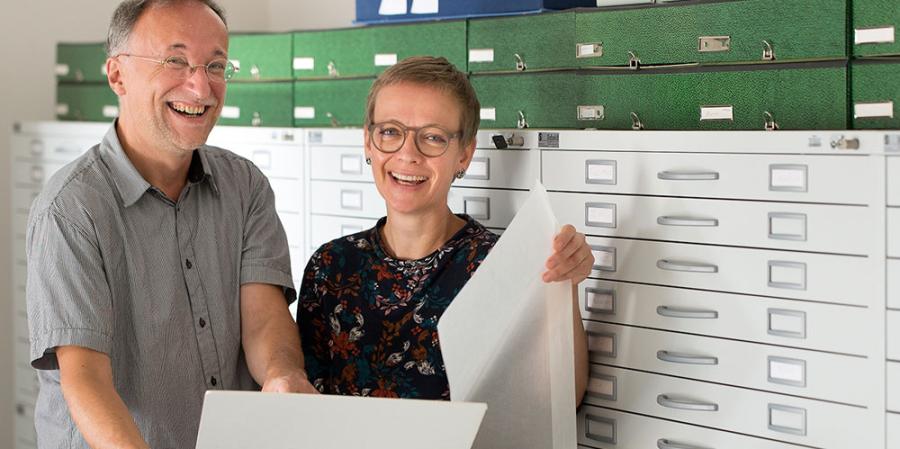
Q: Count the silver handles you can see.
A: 7